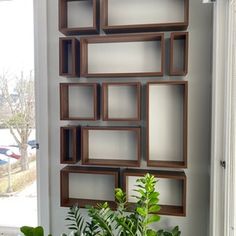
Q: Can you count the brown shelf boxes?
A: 12